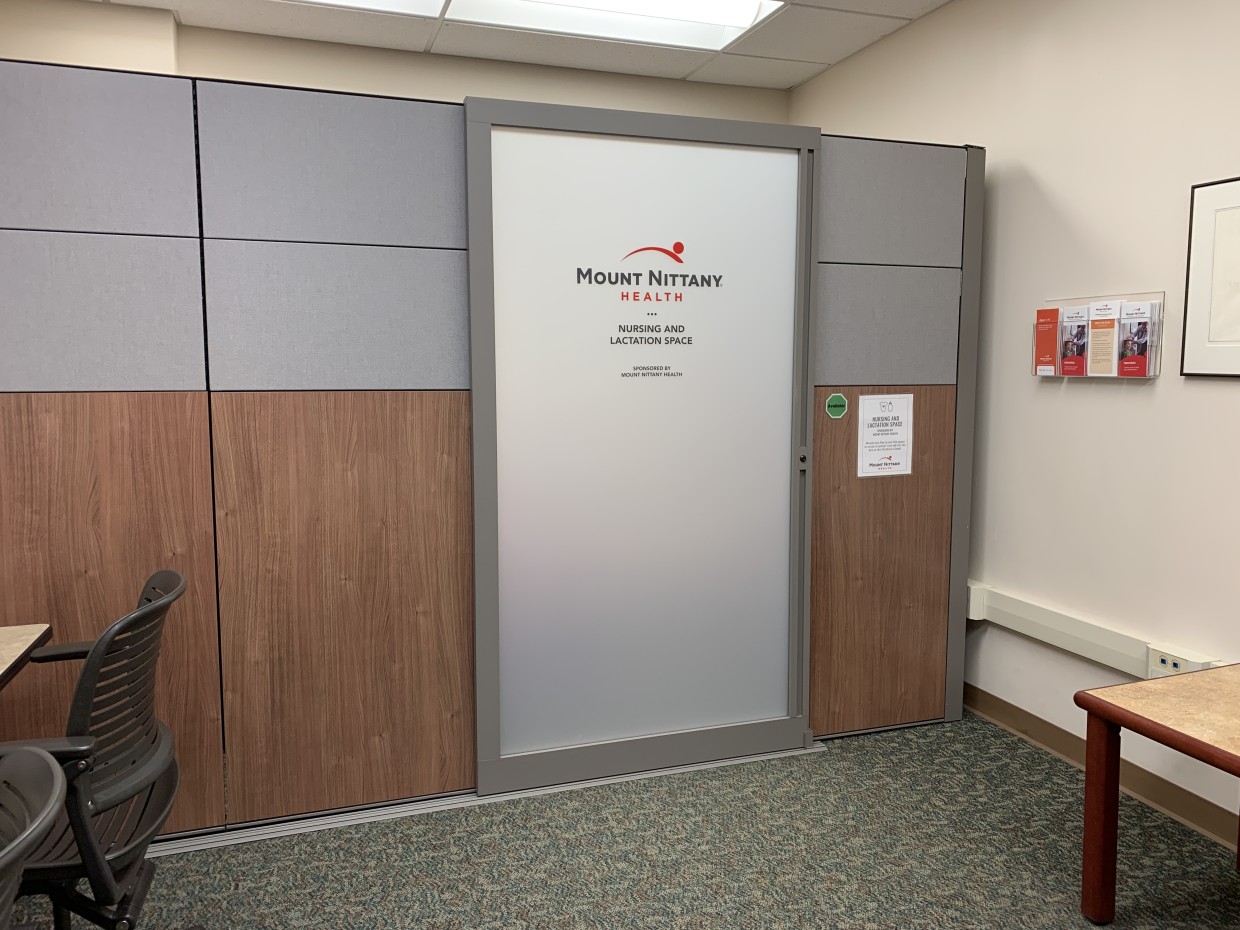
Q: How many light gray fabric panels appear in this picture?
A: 6